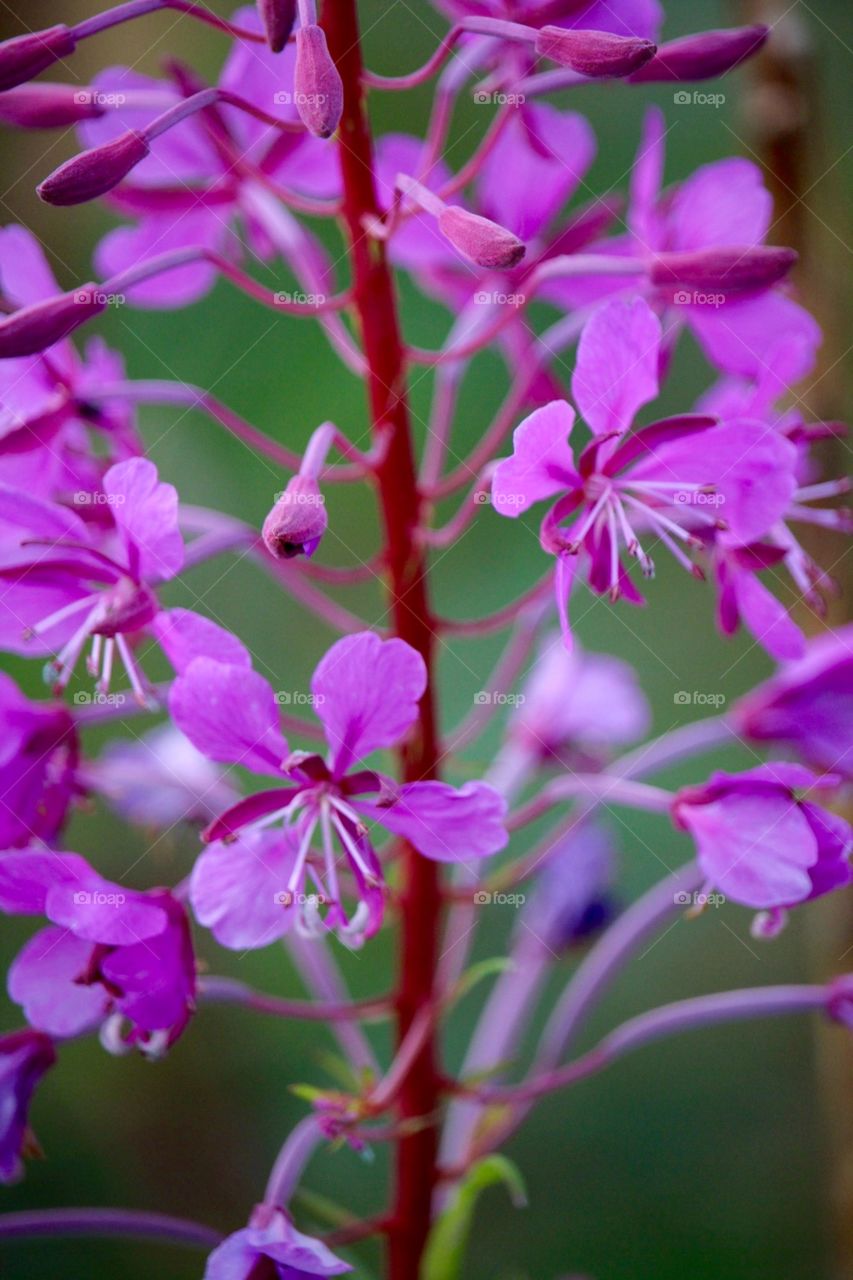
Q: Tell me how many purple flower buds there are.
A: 11